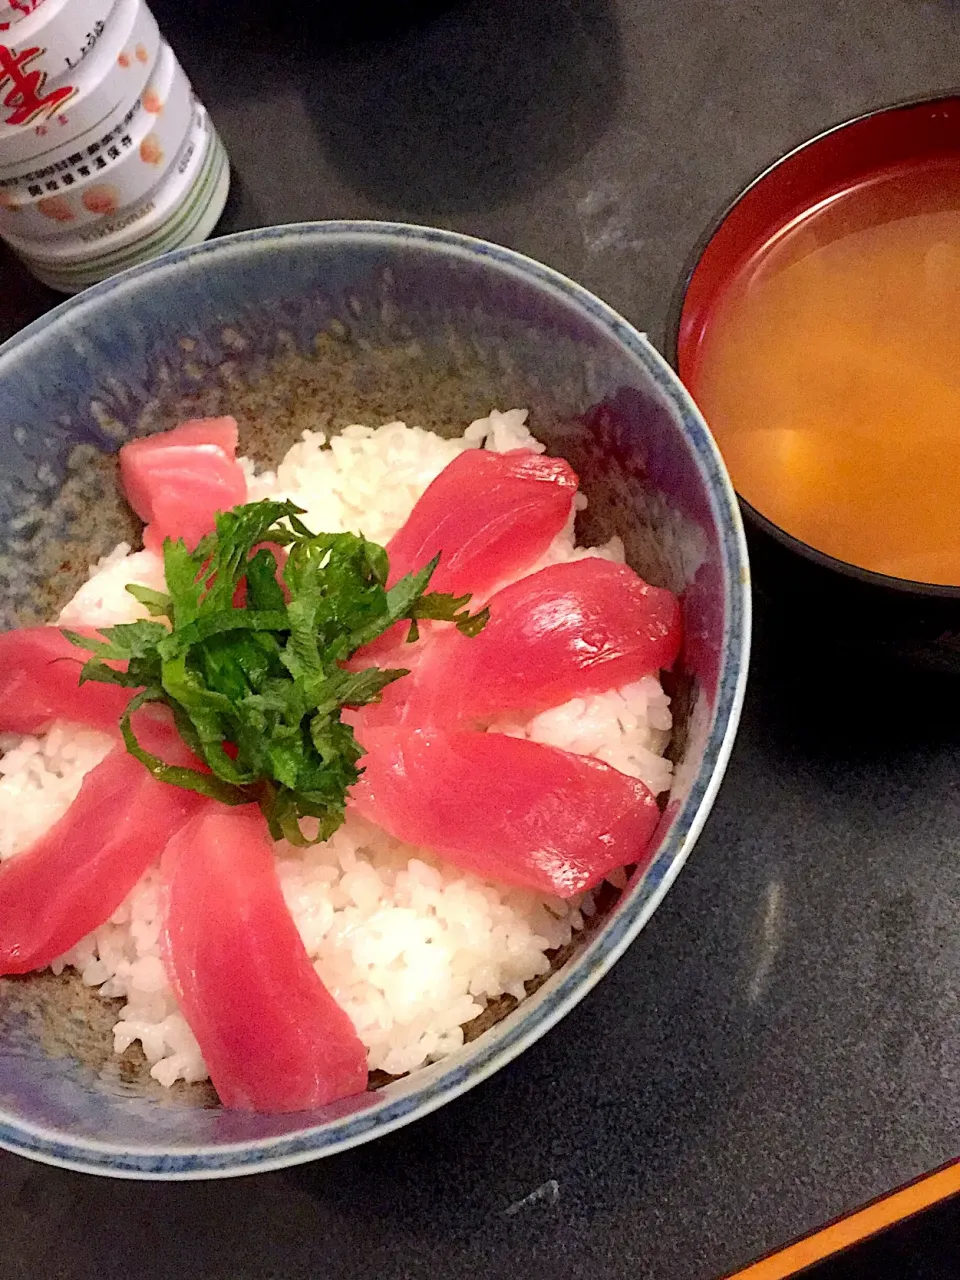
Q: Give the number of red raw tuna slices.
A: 7